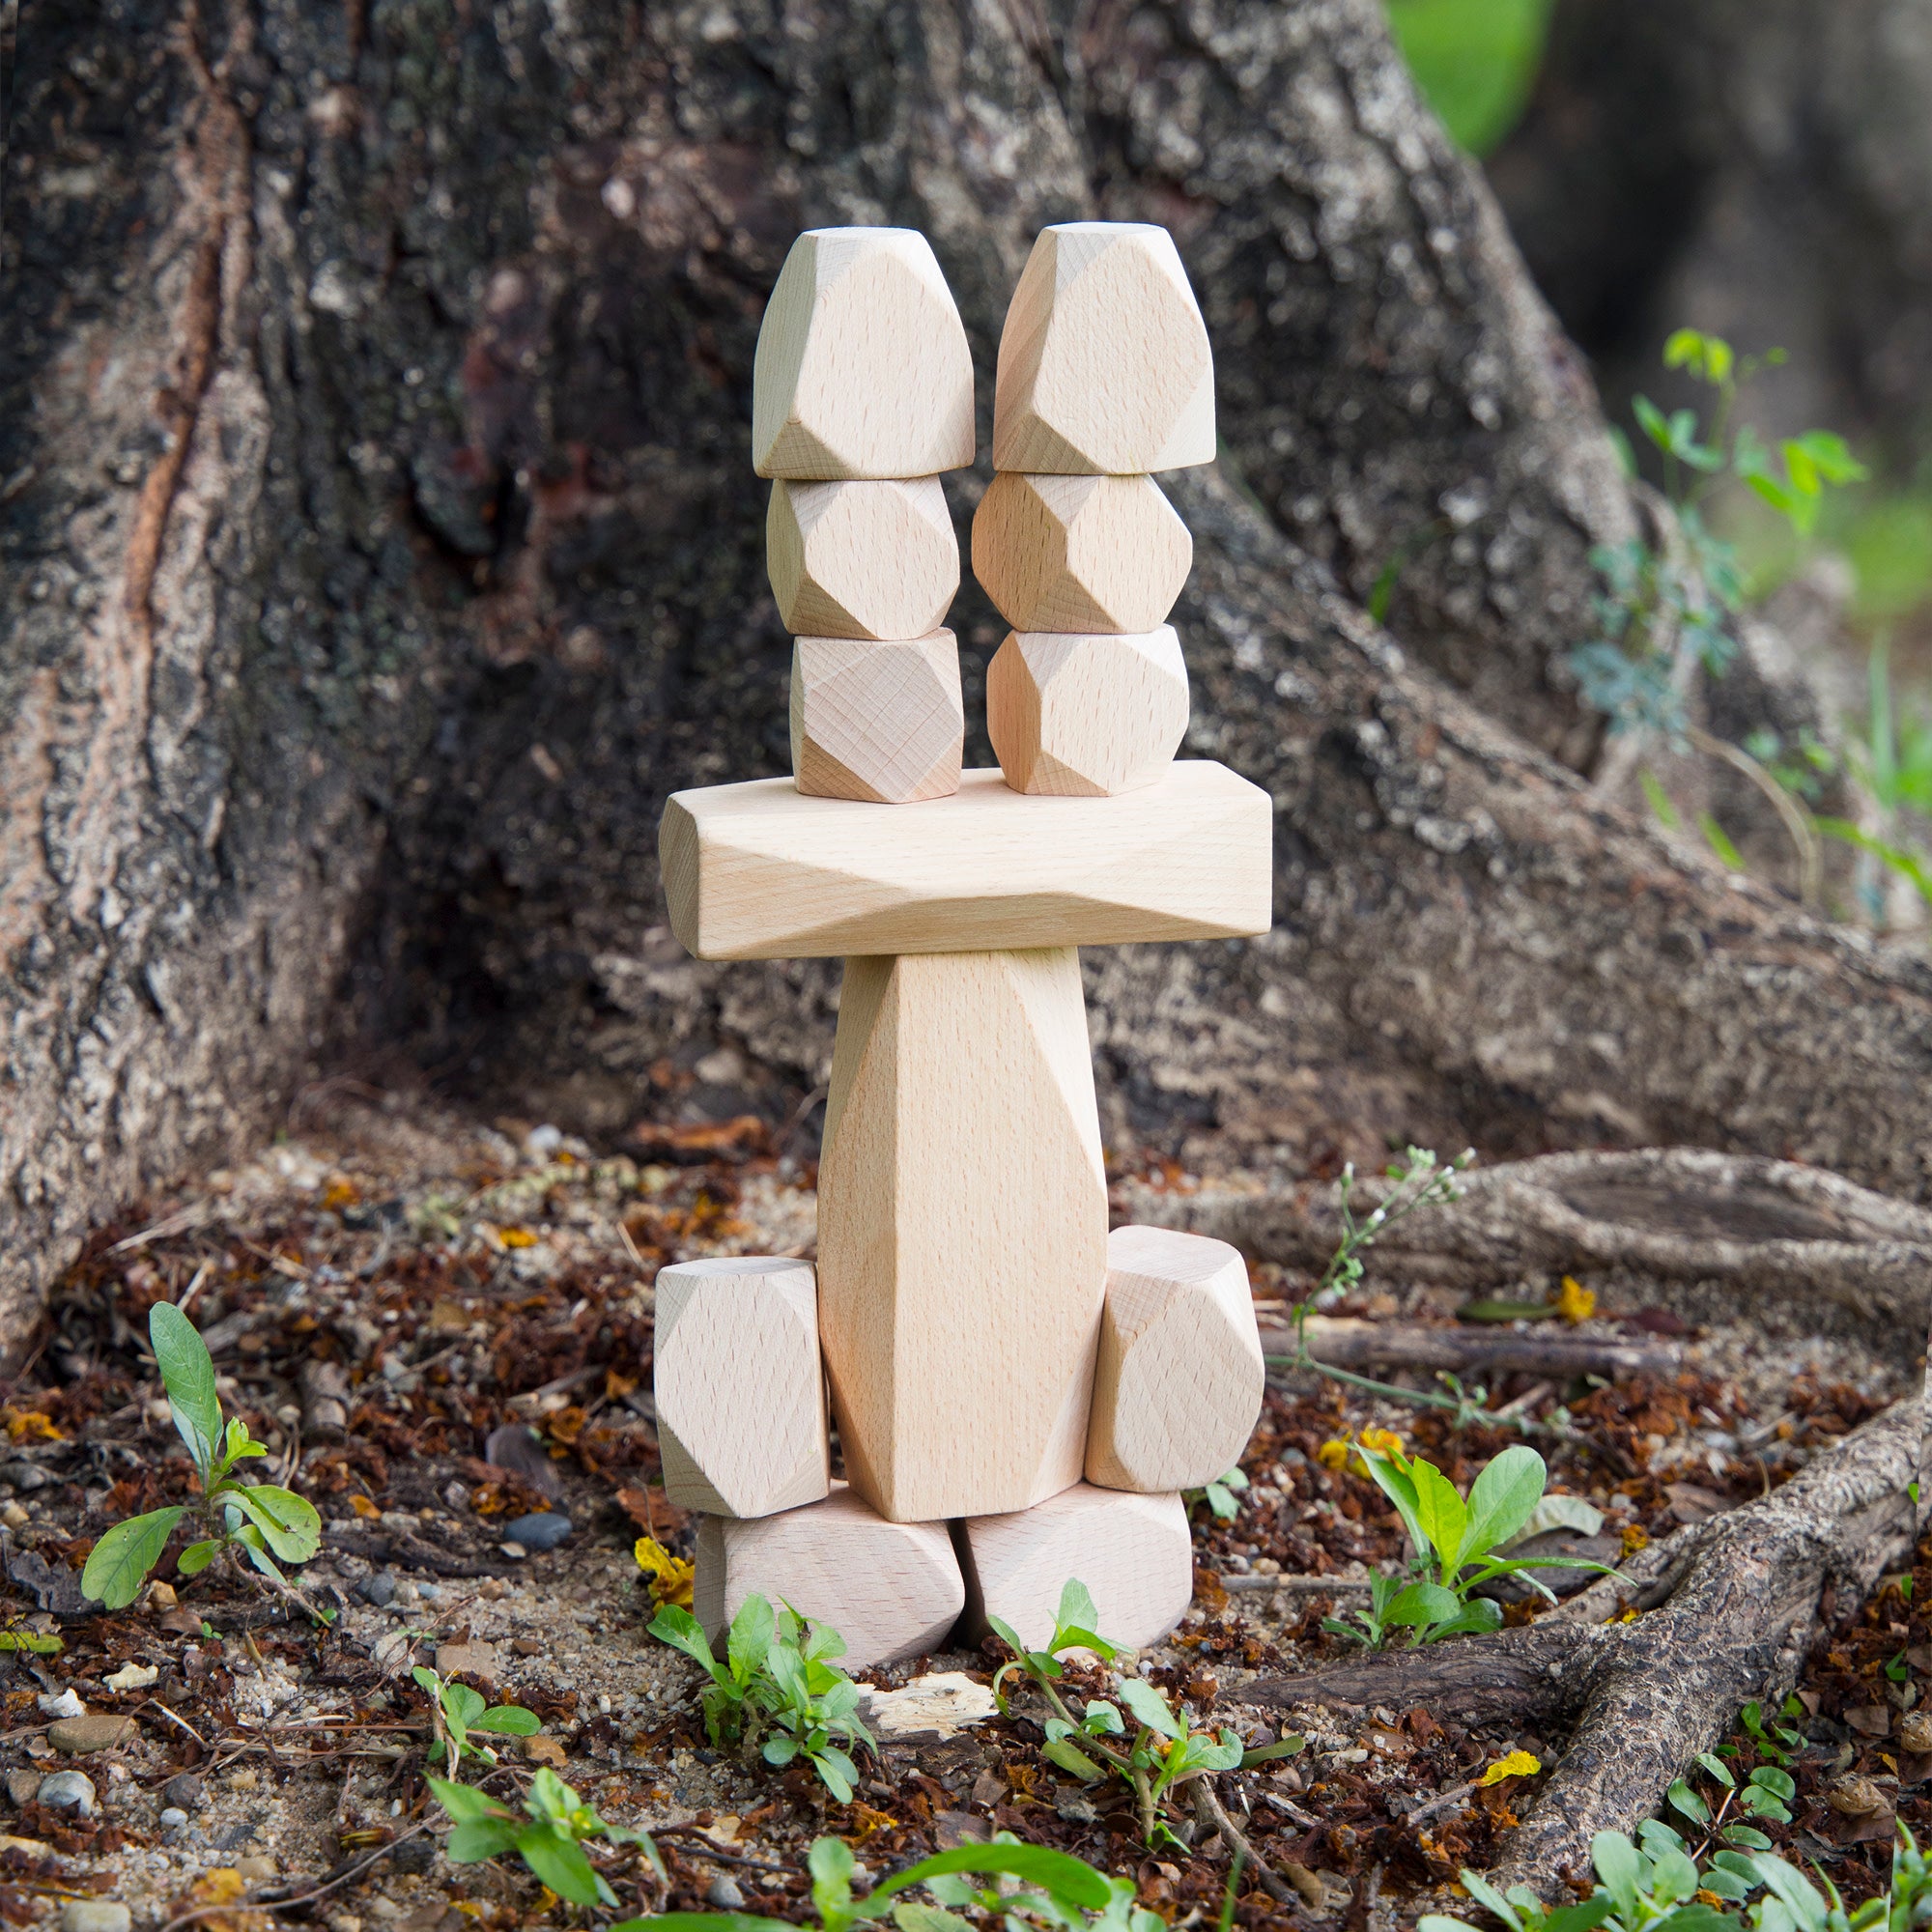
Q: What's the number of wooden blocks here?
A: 12